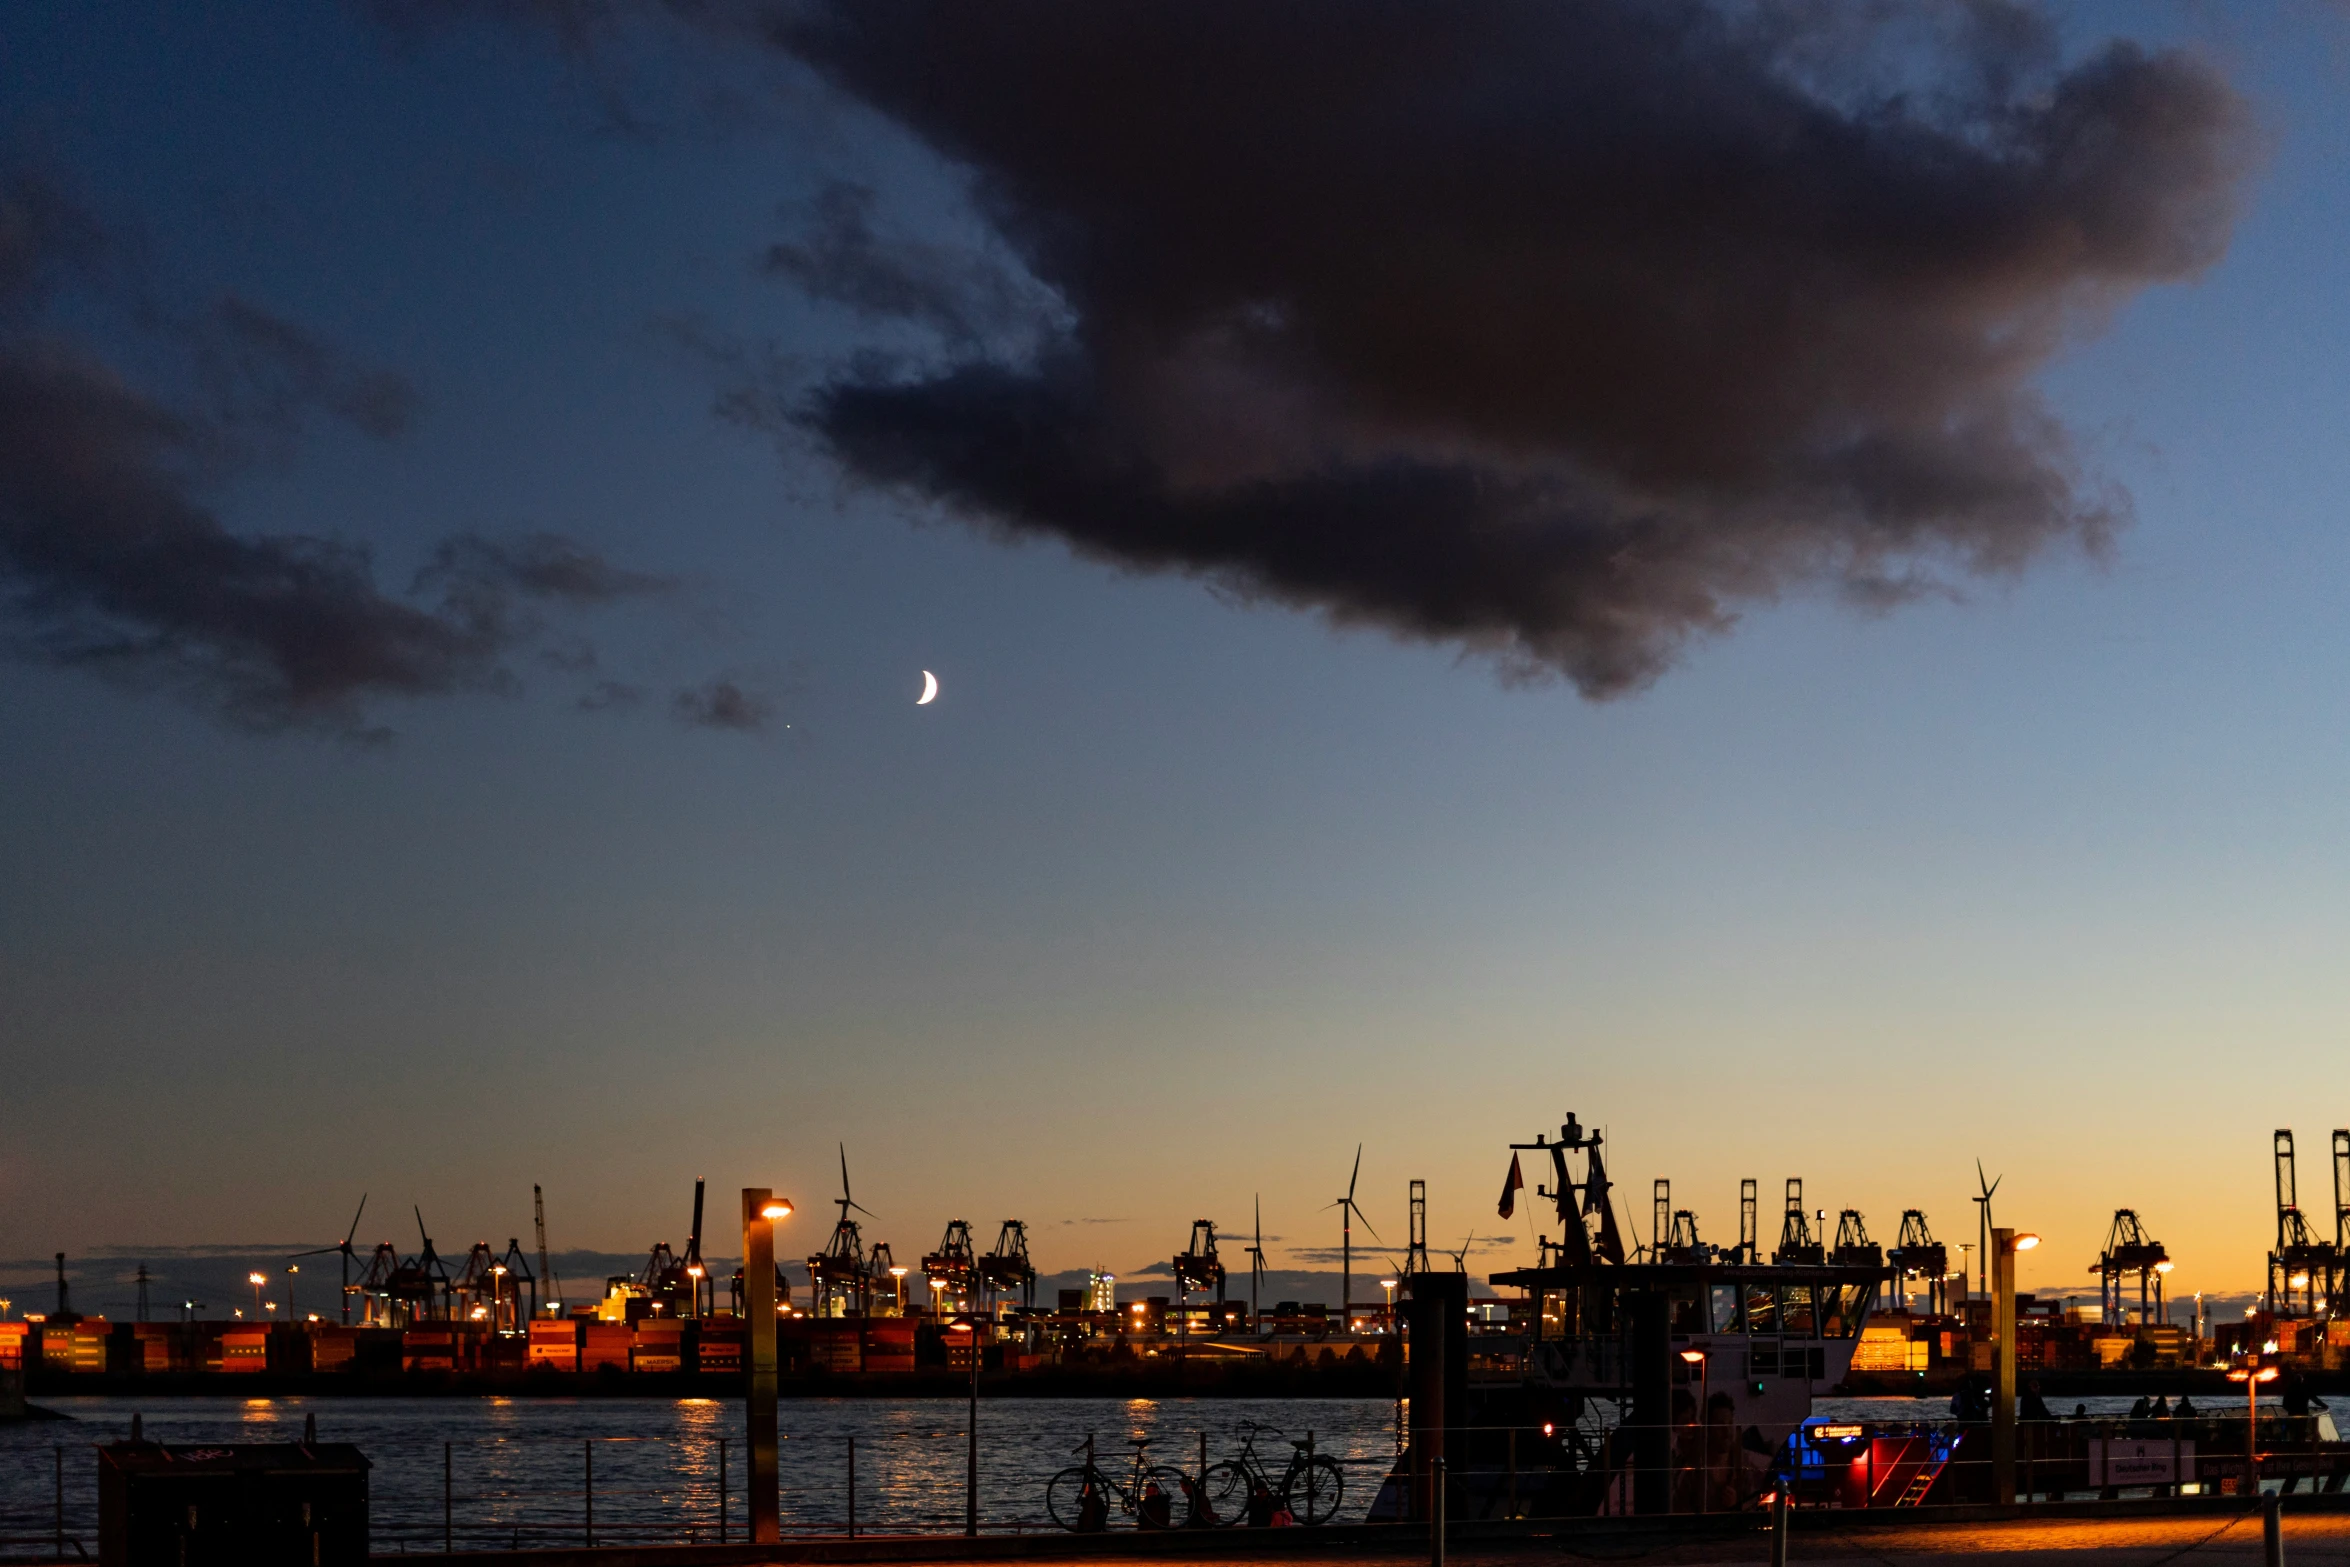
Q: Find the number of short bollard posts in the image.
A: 3